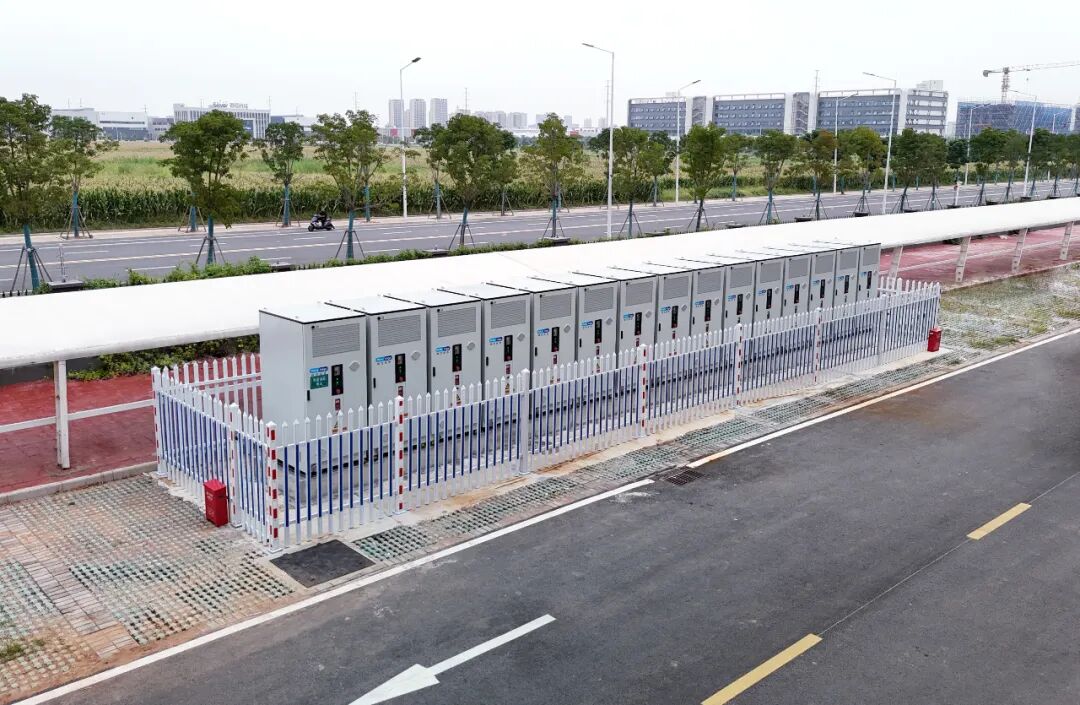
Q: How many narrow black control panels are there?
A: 15